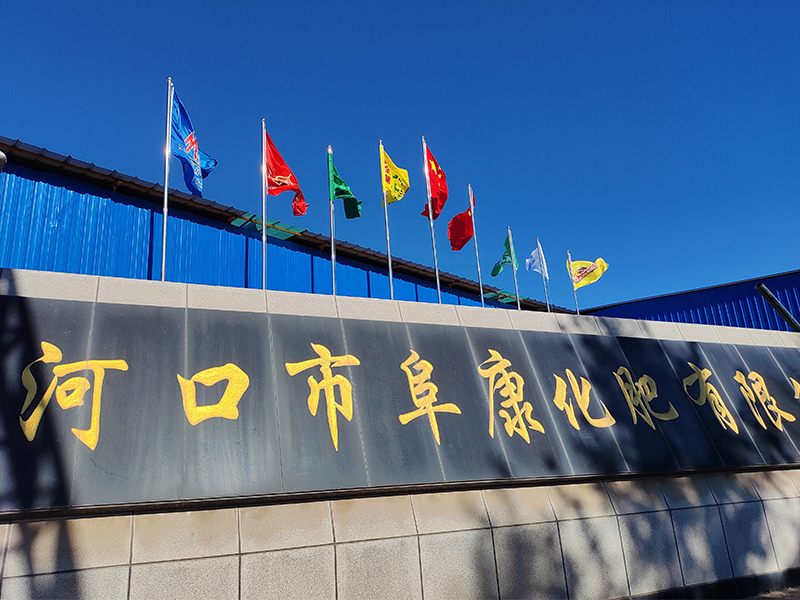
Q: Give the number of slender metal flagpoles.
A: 9